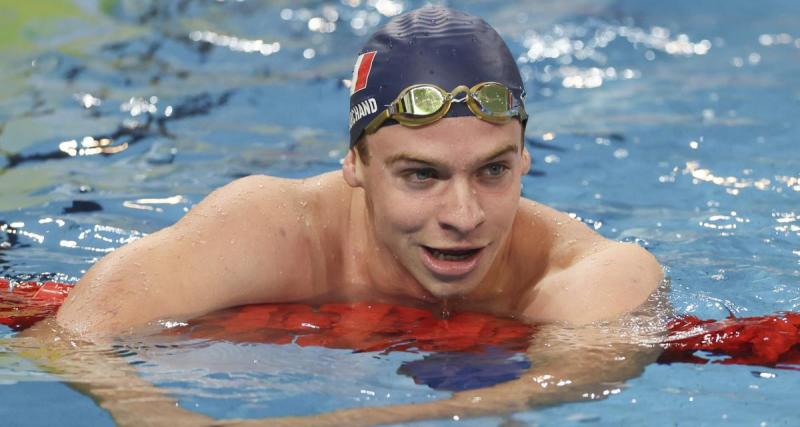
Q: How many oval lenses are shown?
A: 2